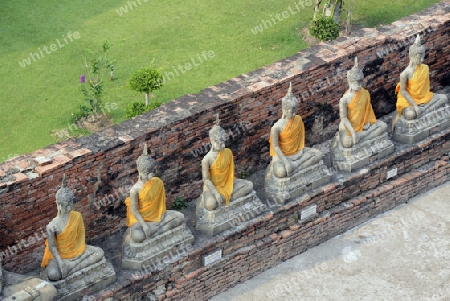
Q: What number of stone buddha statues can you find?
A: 6